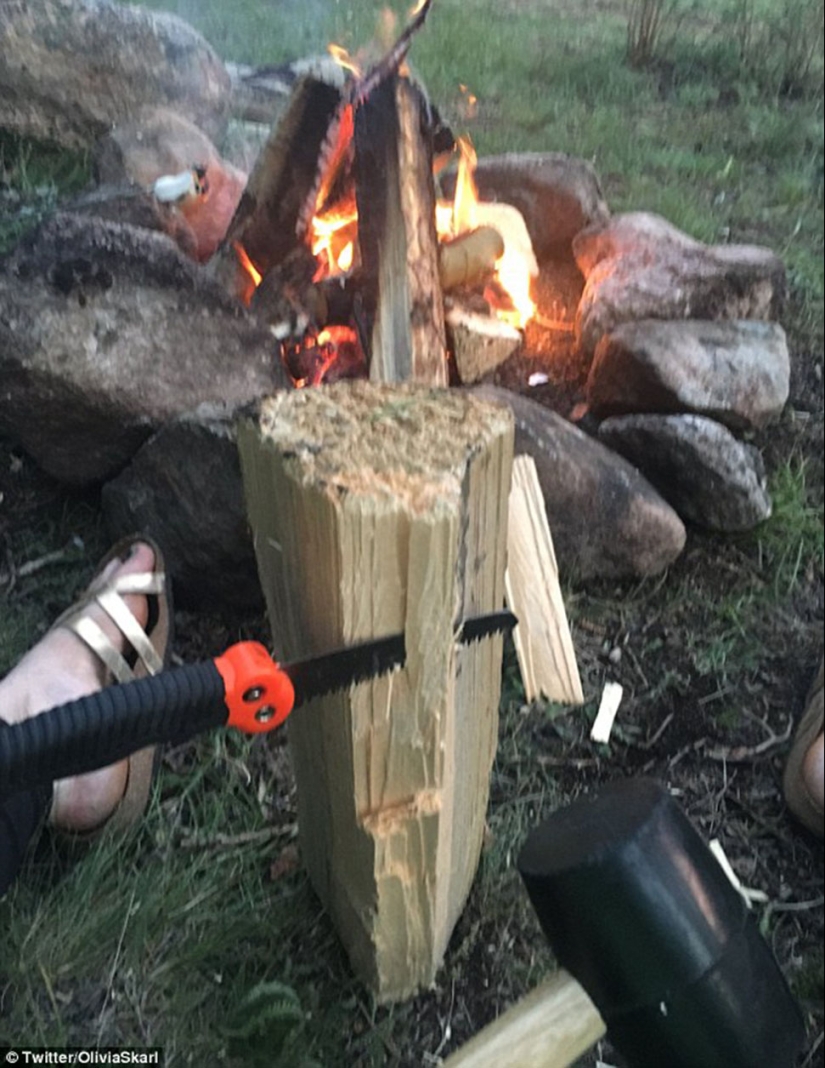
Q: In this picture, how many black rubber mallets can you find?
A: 1